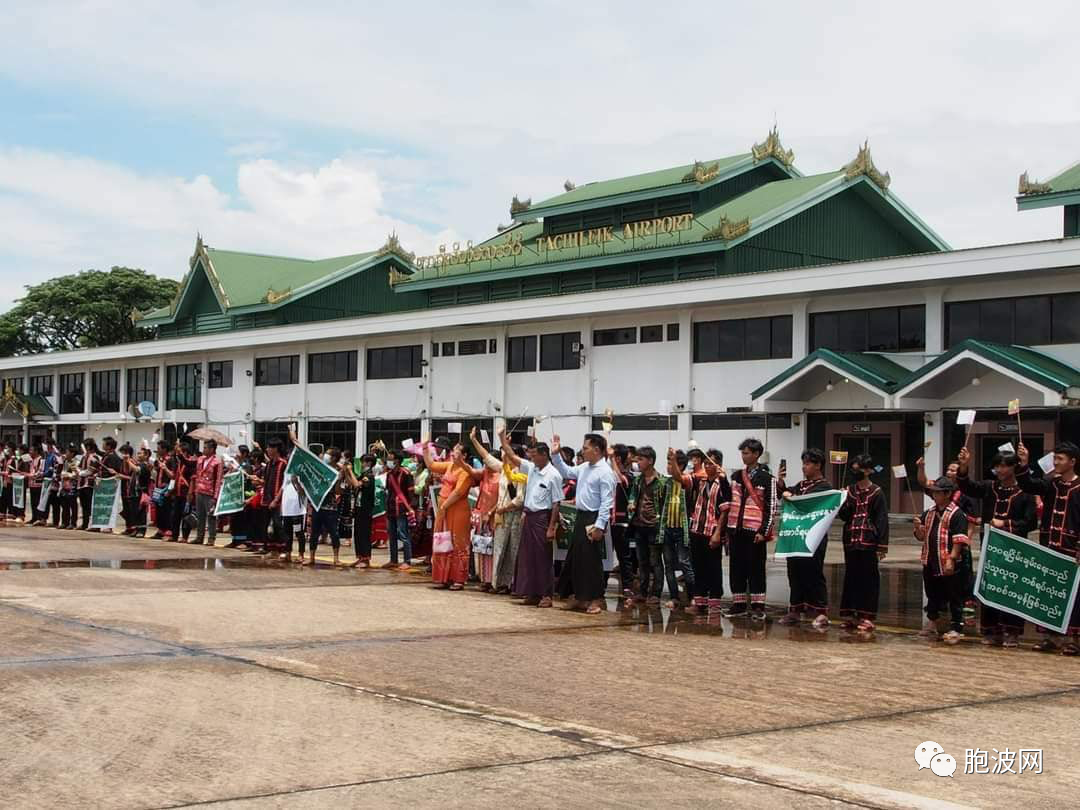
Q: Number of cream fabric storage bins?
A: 0